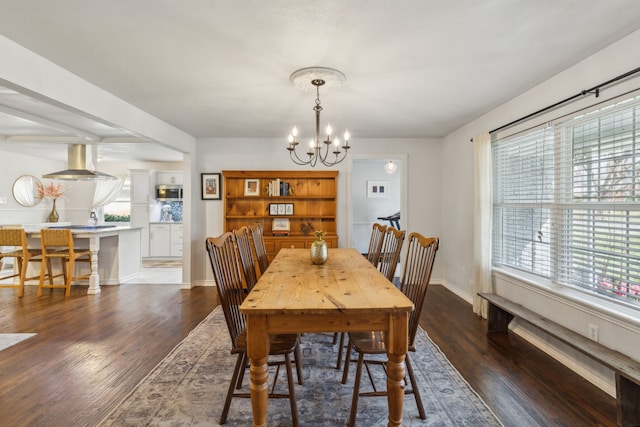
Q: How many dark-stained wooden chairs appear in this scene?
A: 6